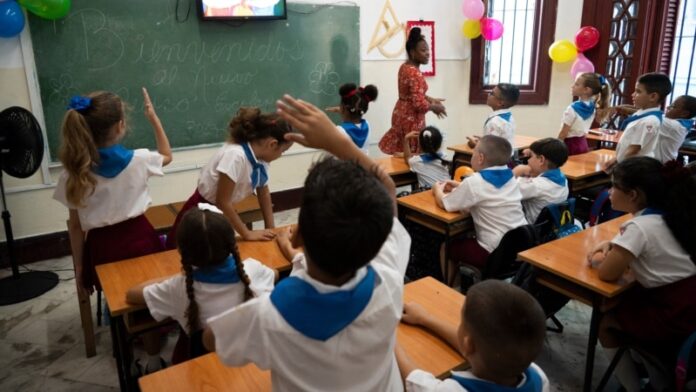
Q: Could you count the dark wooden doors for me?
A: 1